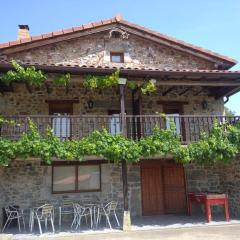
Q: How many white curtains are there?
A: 3